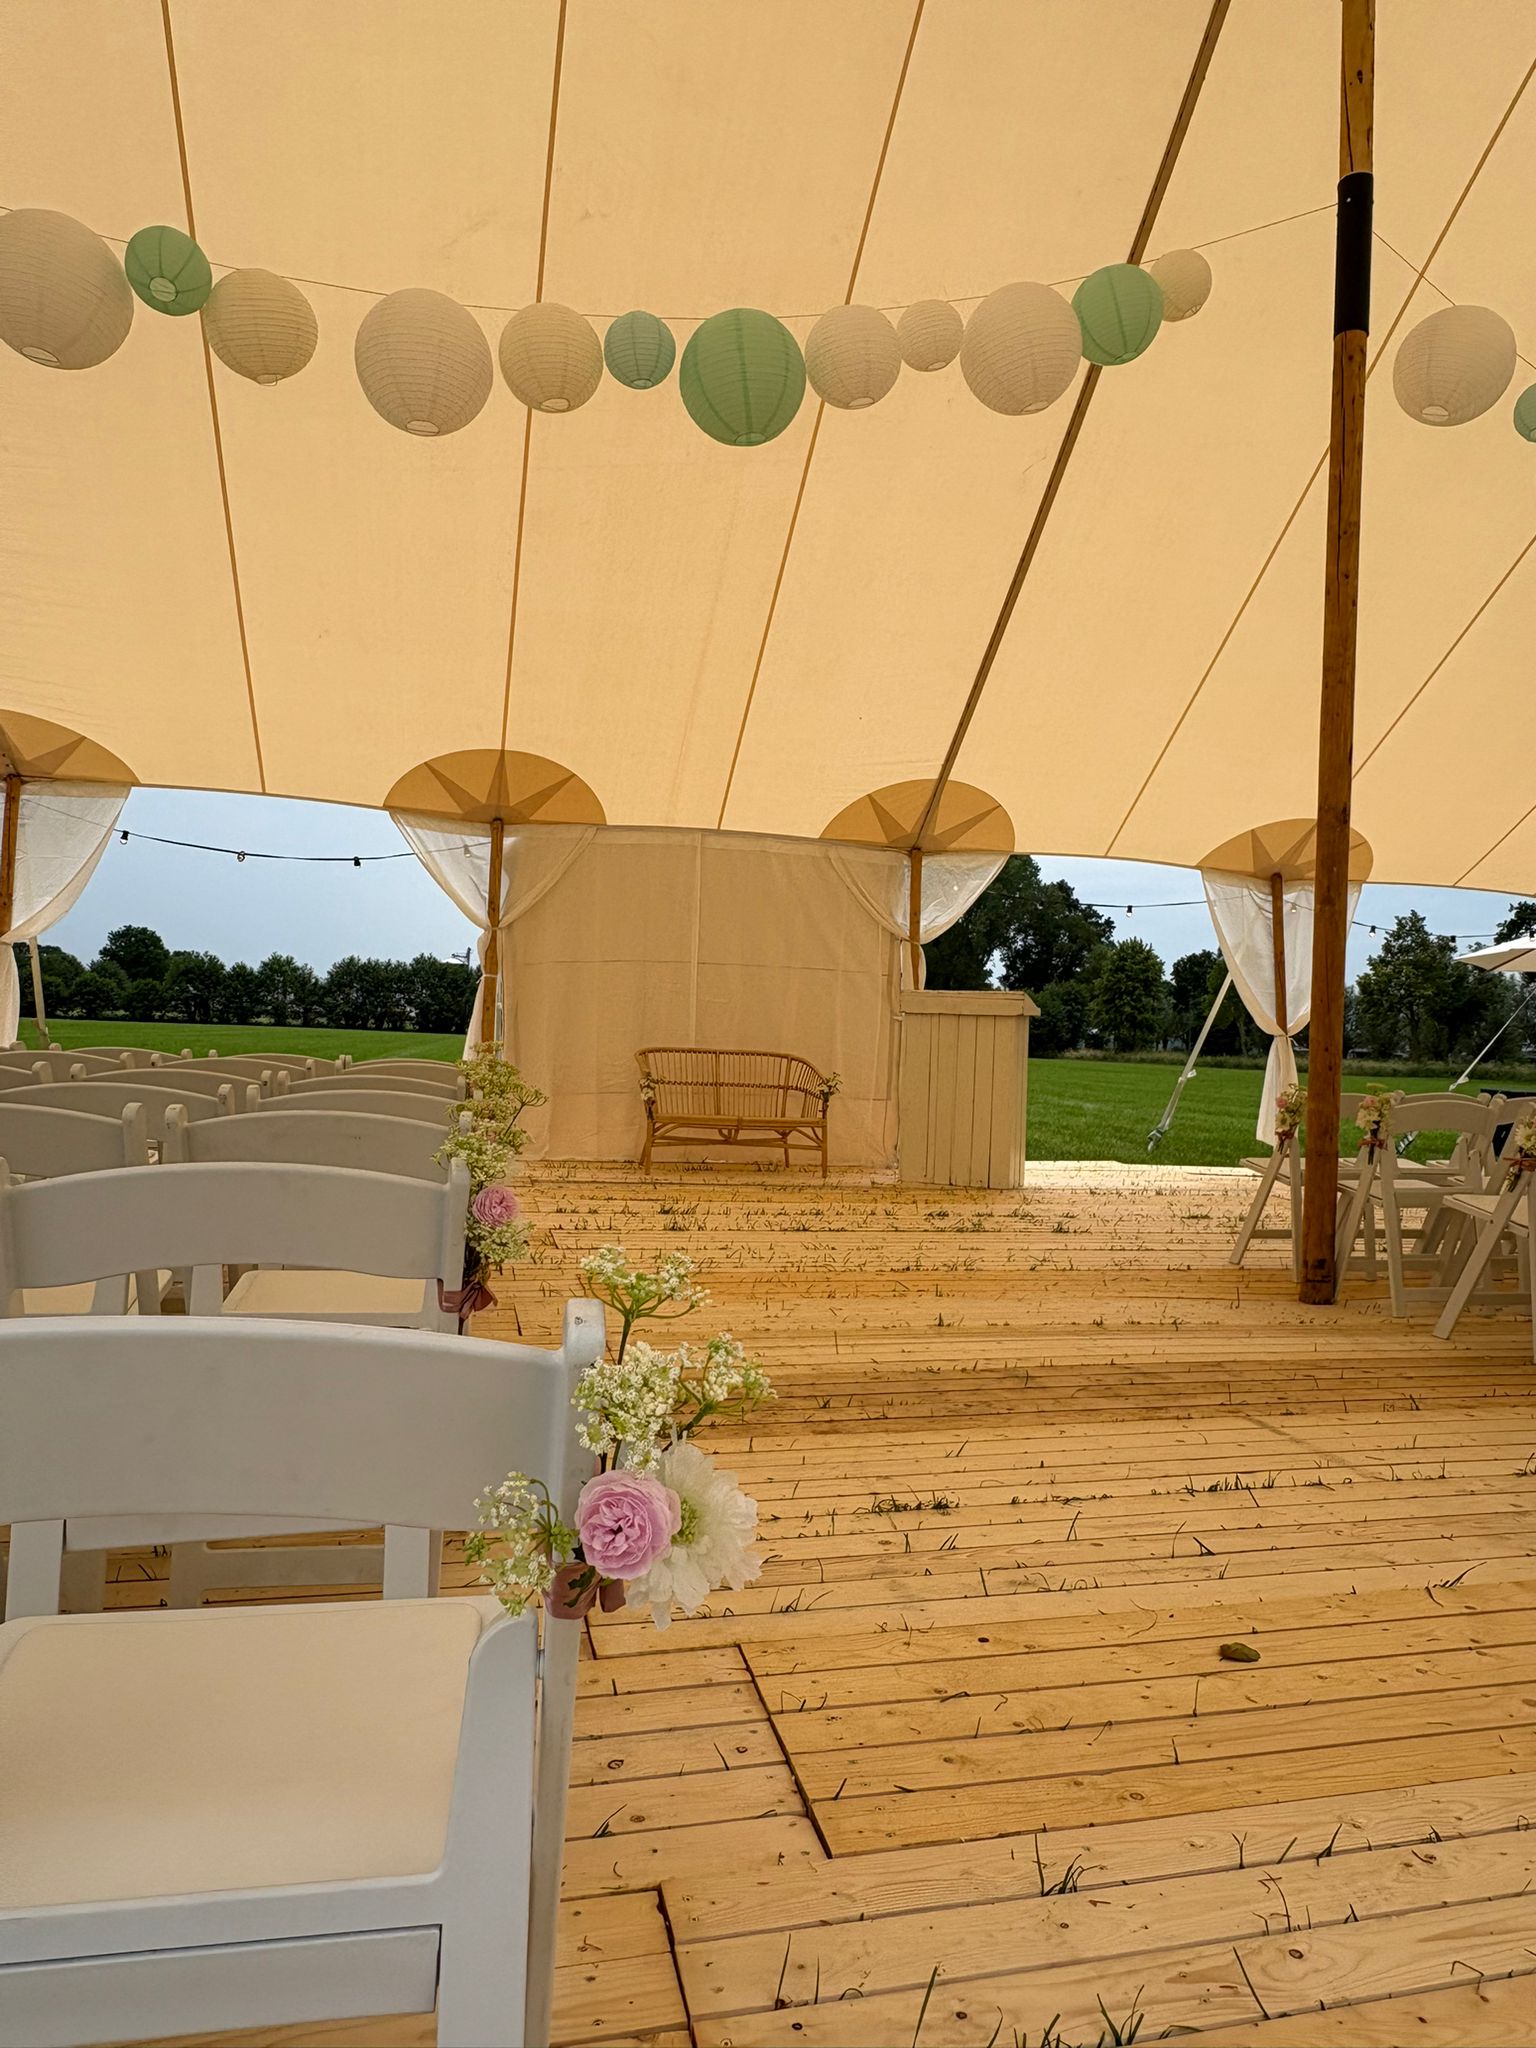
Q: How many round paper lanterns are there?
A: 14